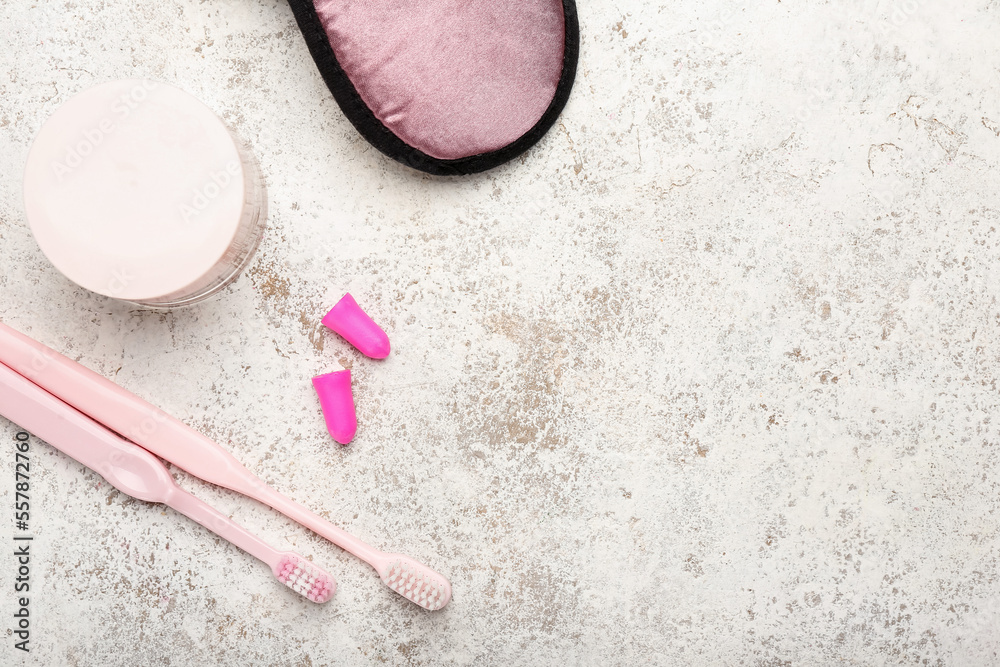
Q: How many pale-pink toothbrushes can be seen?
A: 2